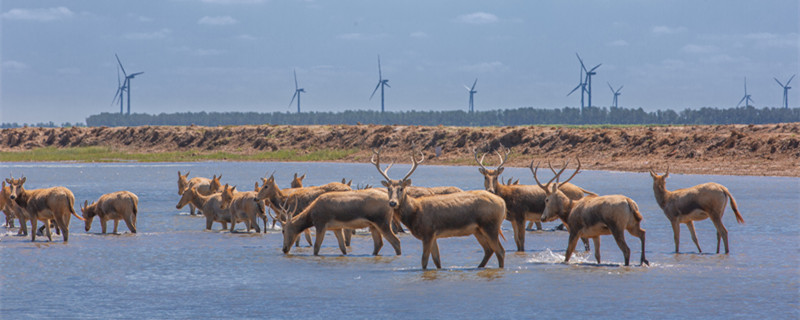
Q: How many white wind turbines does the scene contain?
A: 10